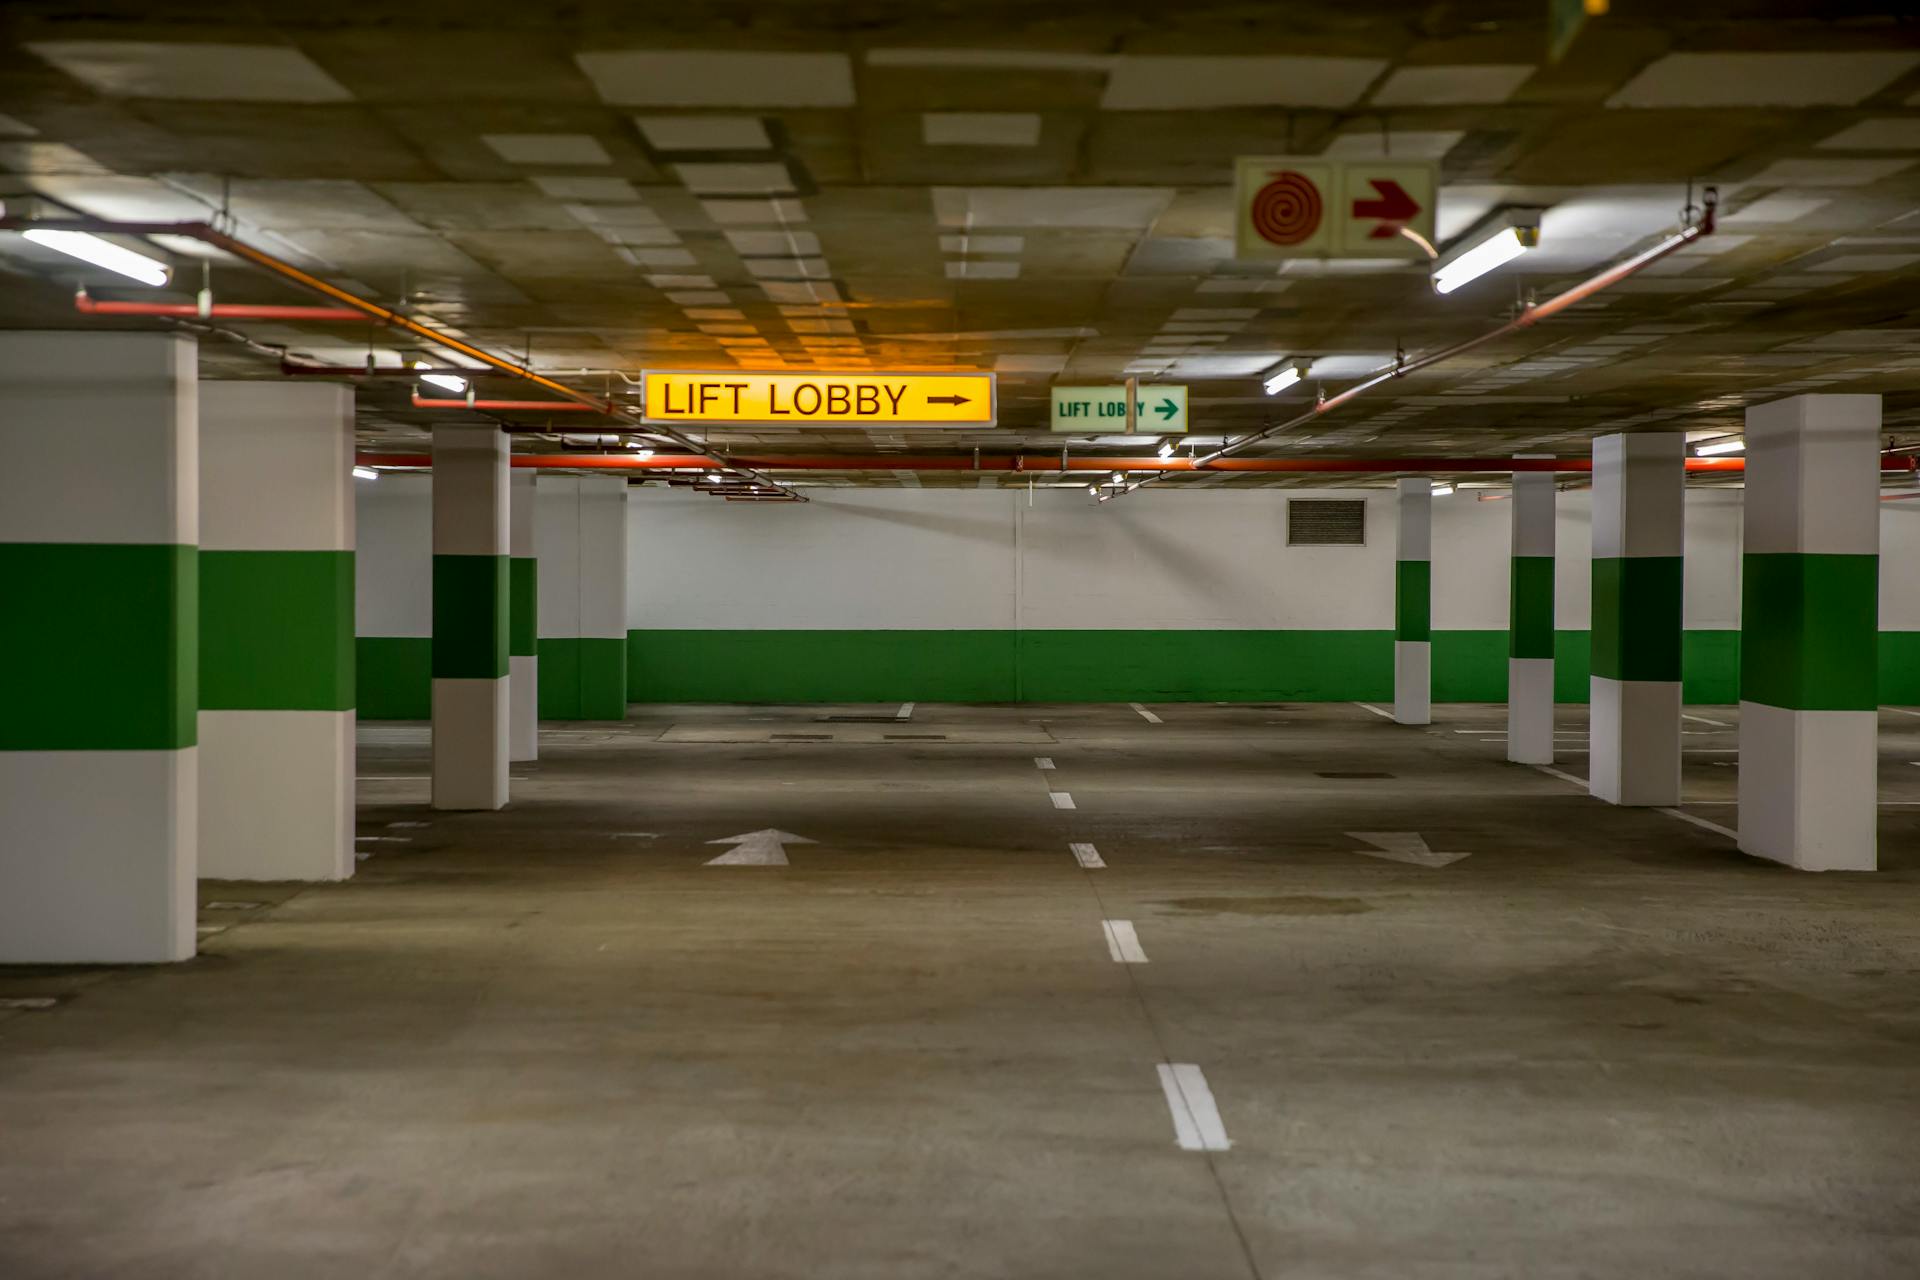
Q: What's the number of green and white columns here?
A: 8